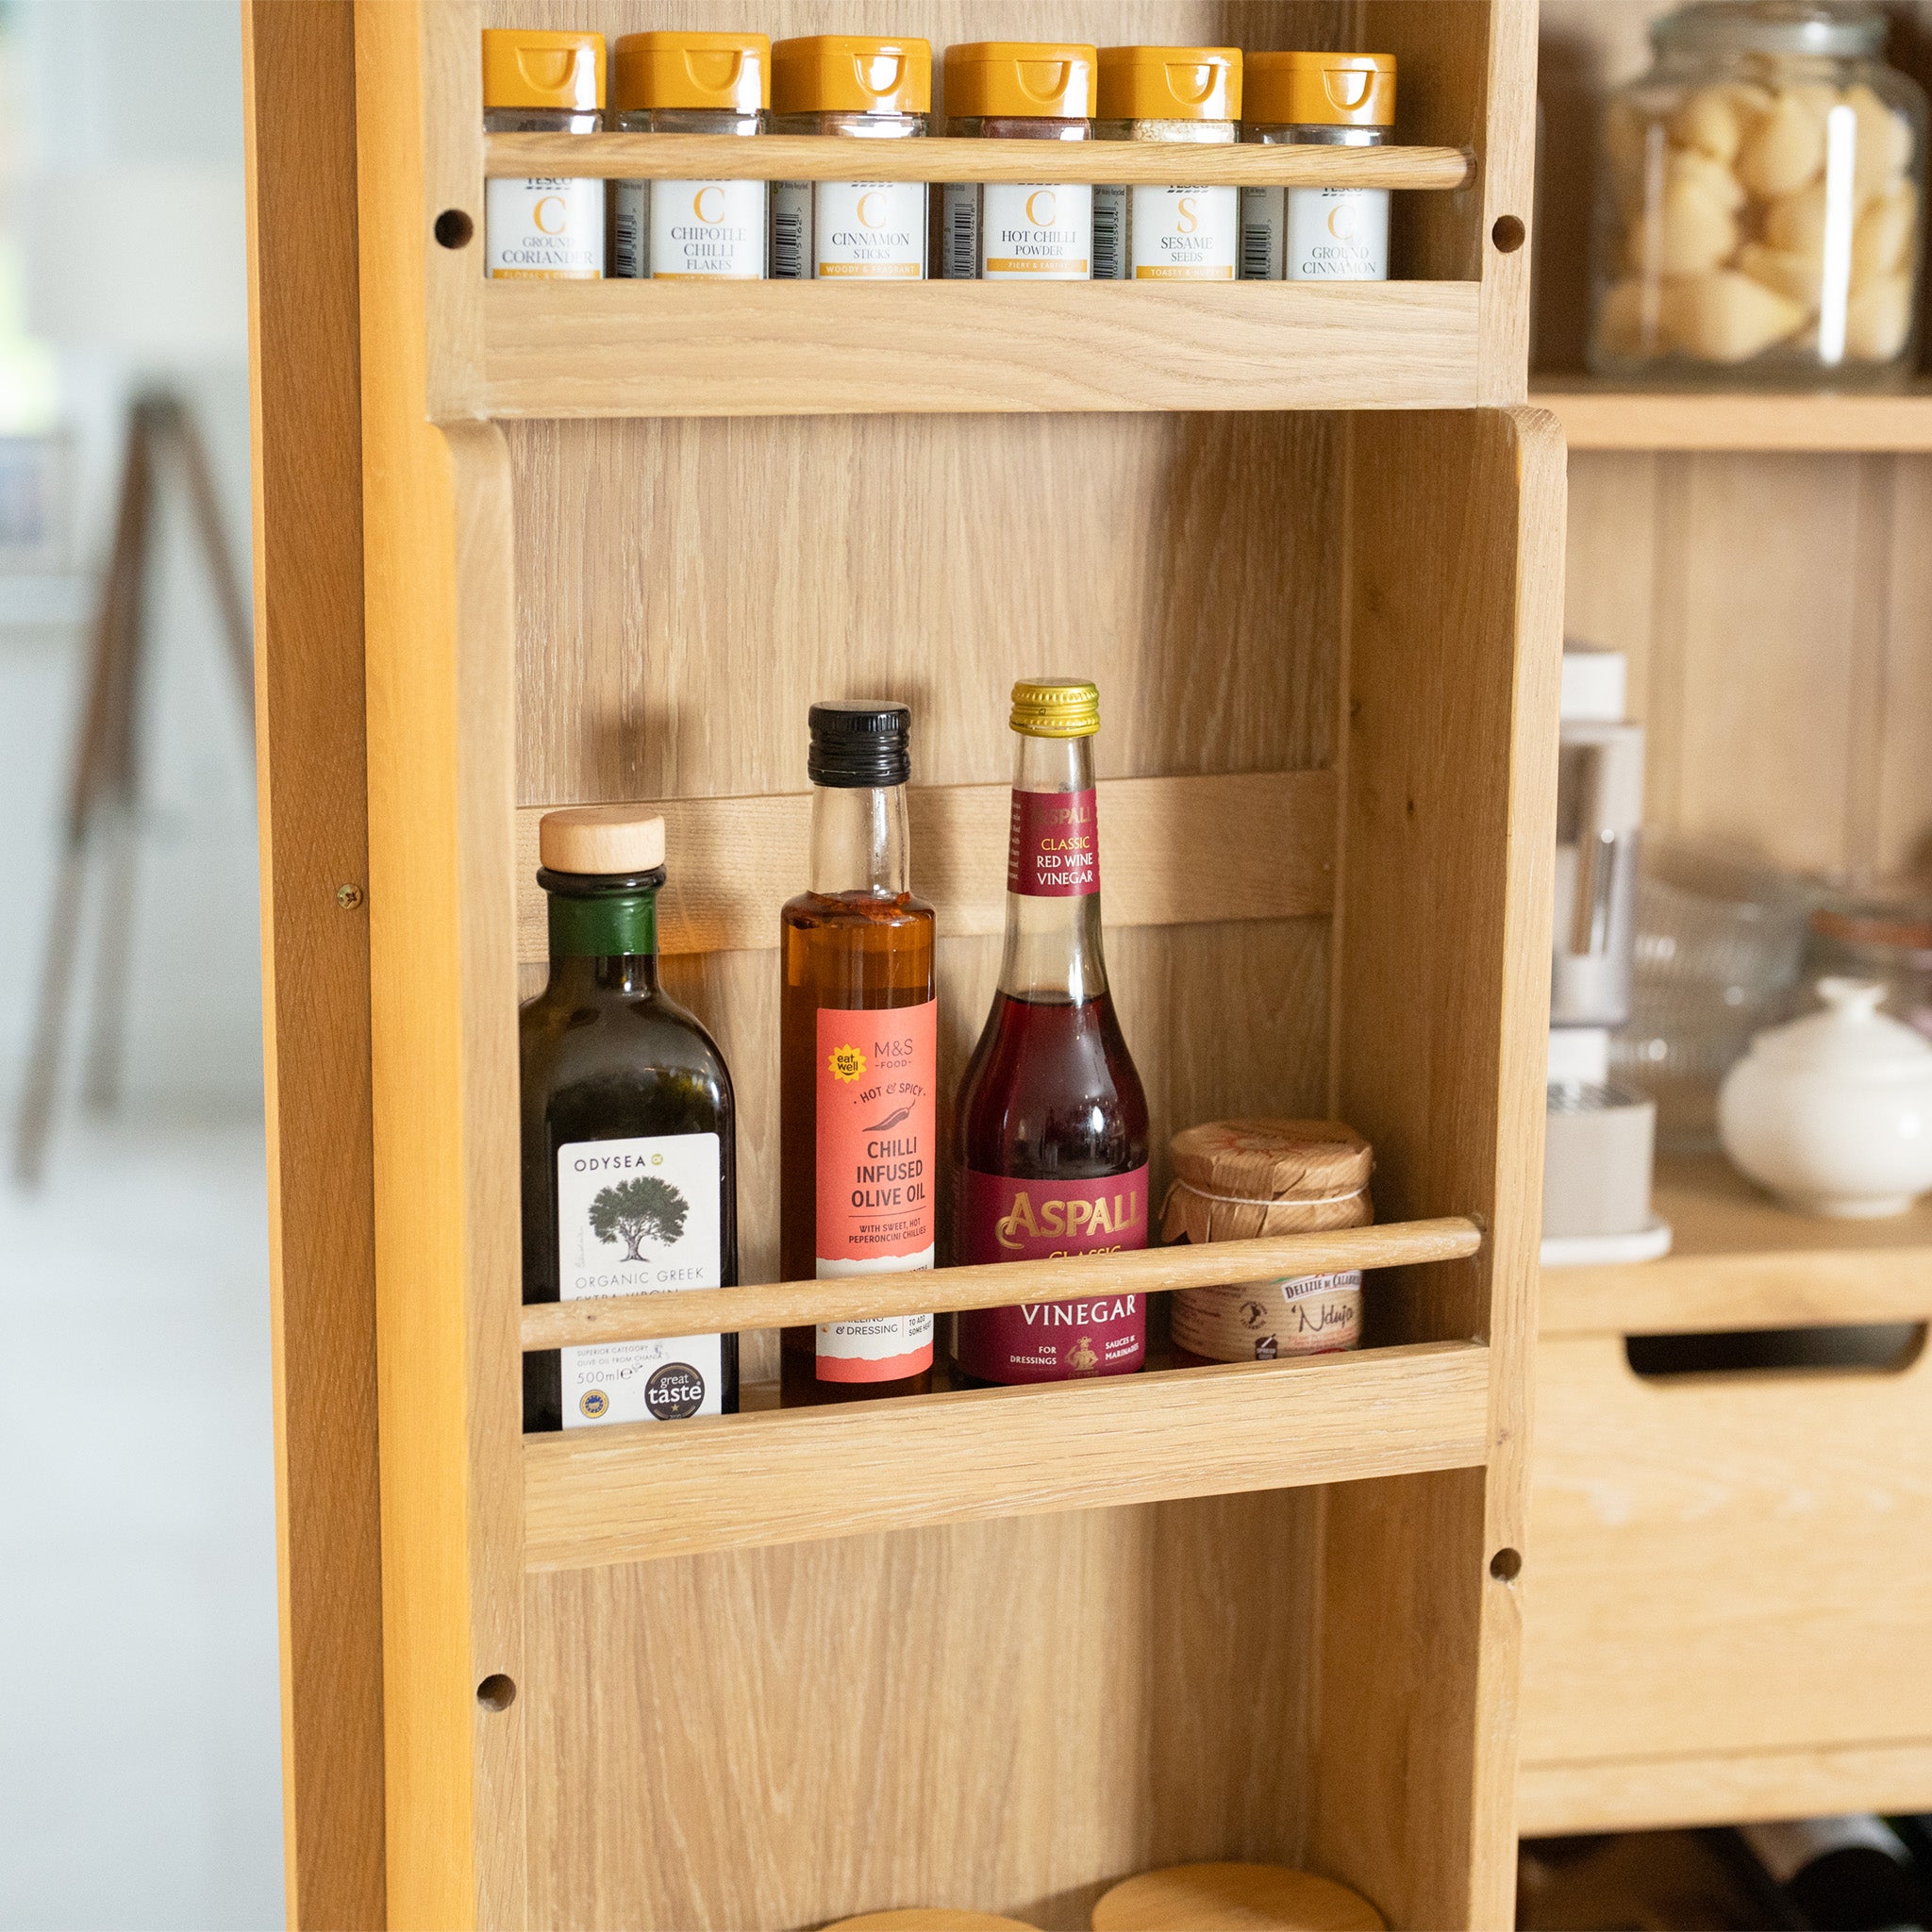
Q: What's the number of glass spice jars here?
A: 6